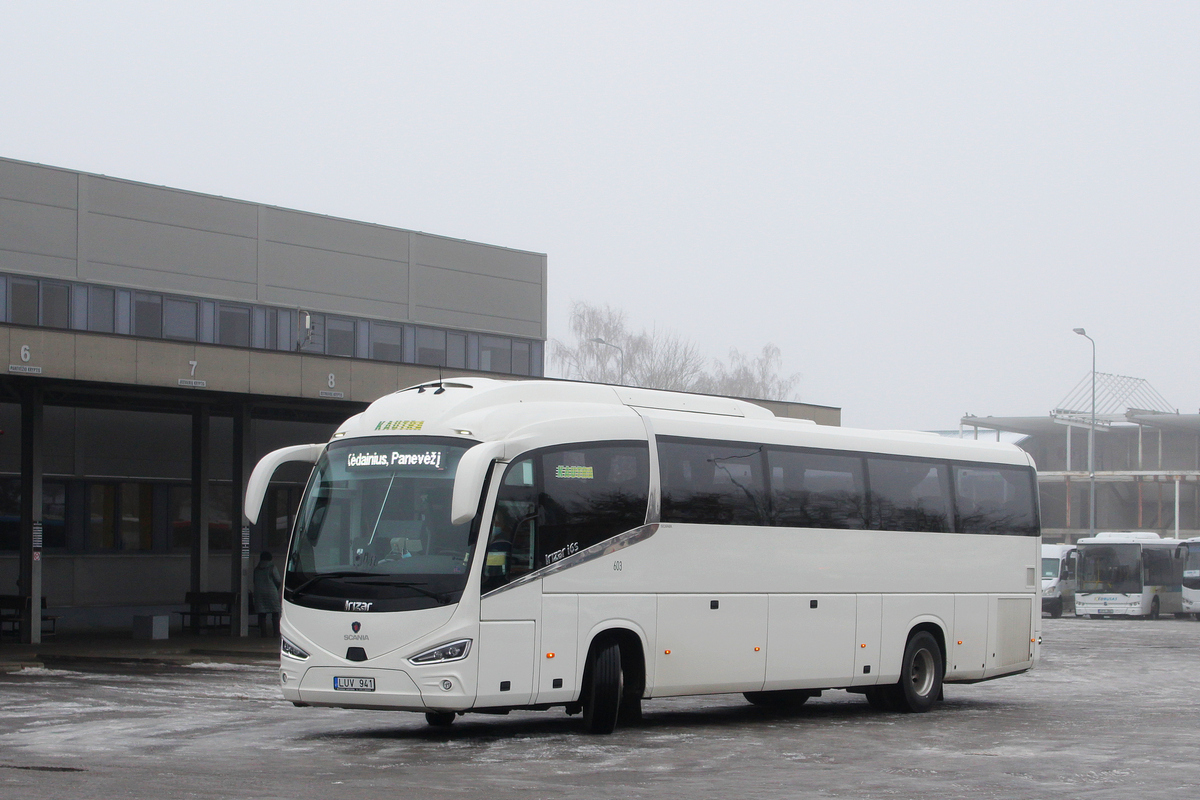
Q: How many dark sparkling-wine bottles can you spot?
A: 0